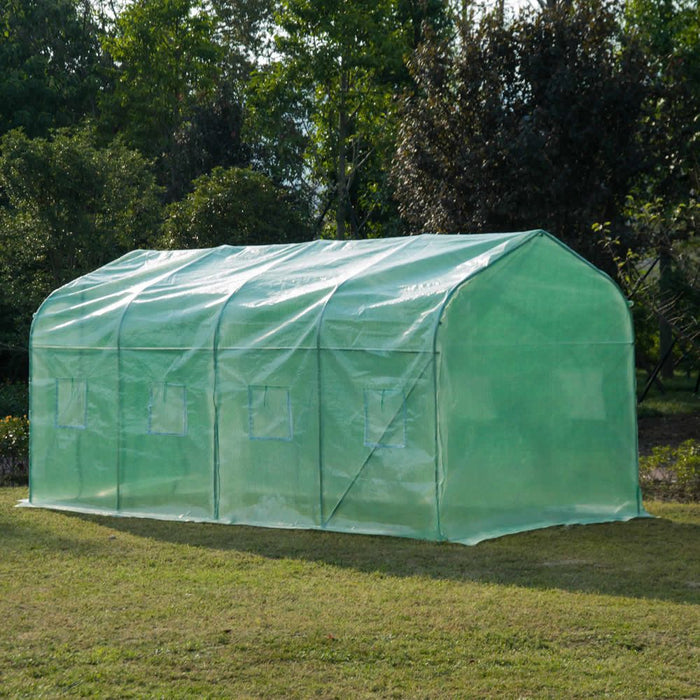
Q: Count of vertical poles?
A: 6